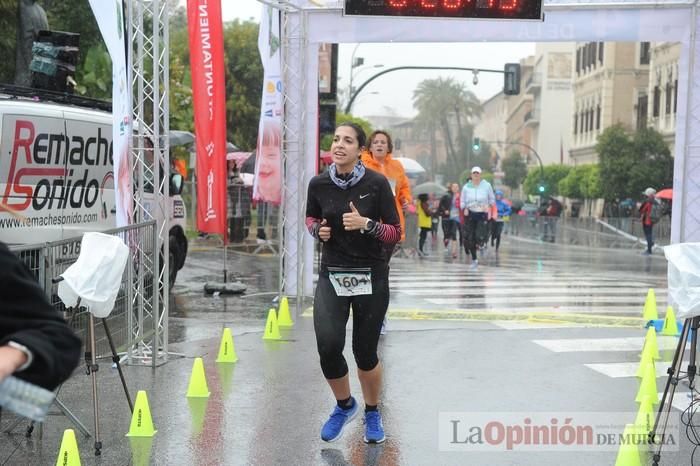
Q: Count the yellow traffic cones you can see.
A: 13